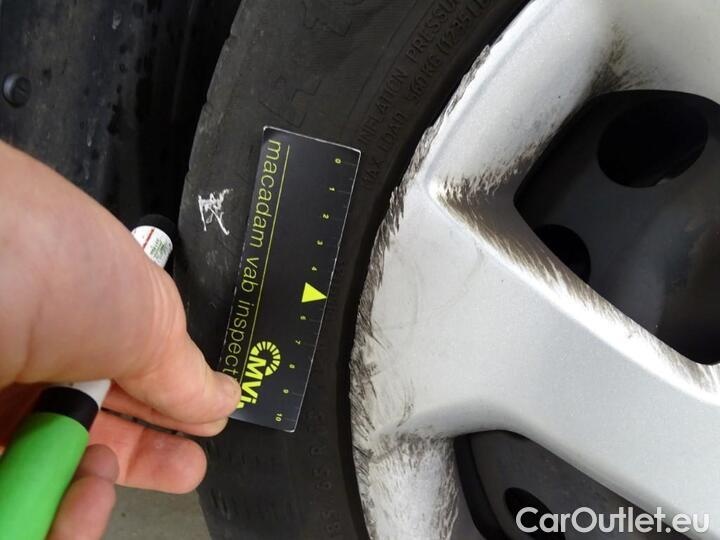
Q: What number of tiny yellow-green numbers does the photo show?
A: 10